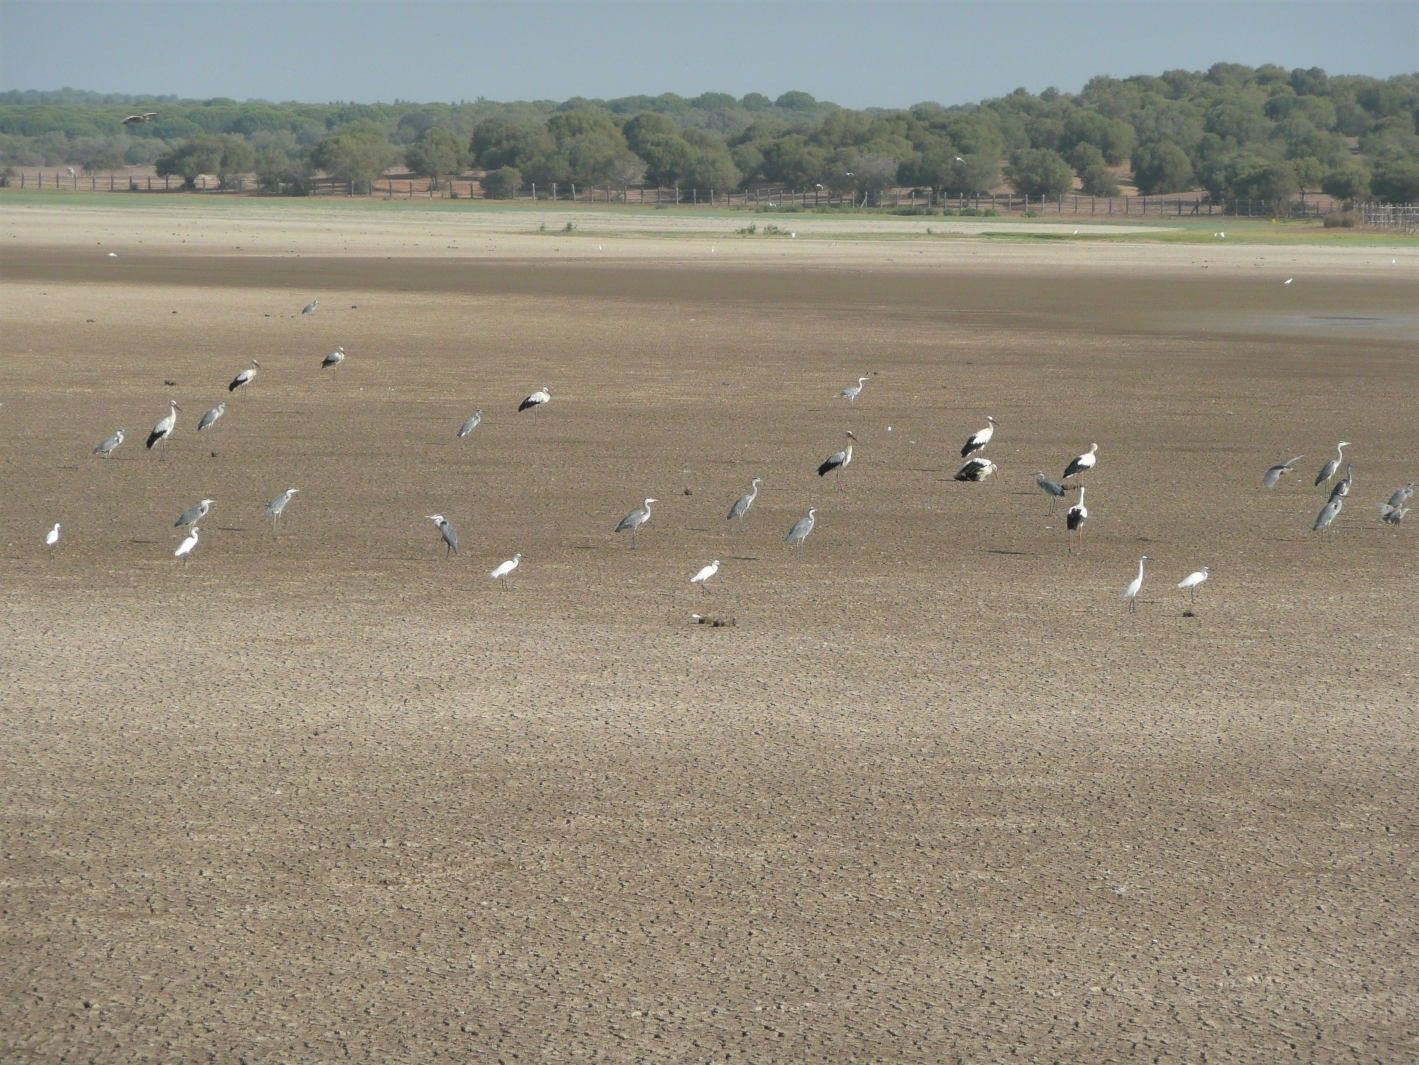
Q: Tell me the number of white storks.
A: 9